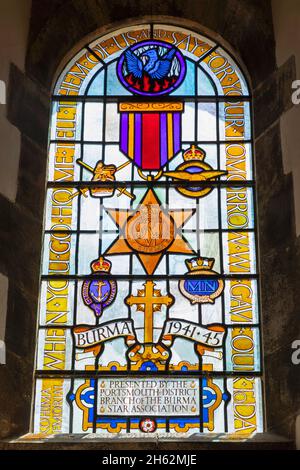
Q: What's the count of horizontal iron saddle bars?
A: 4